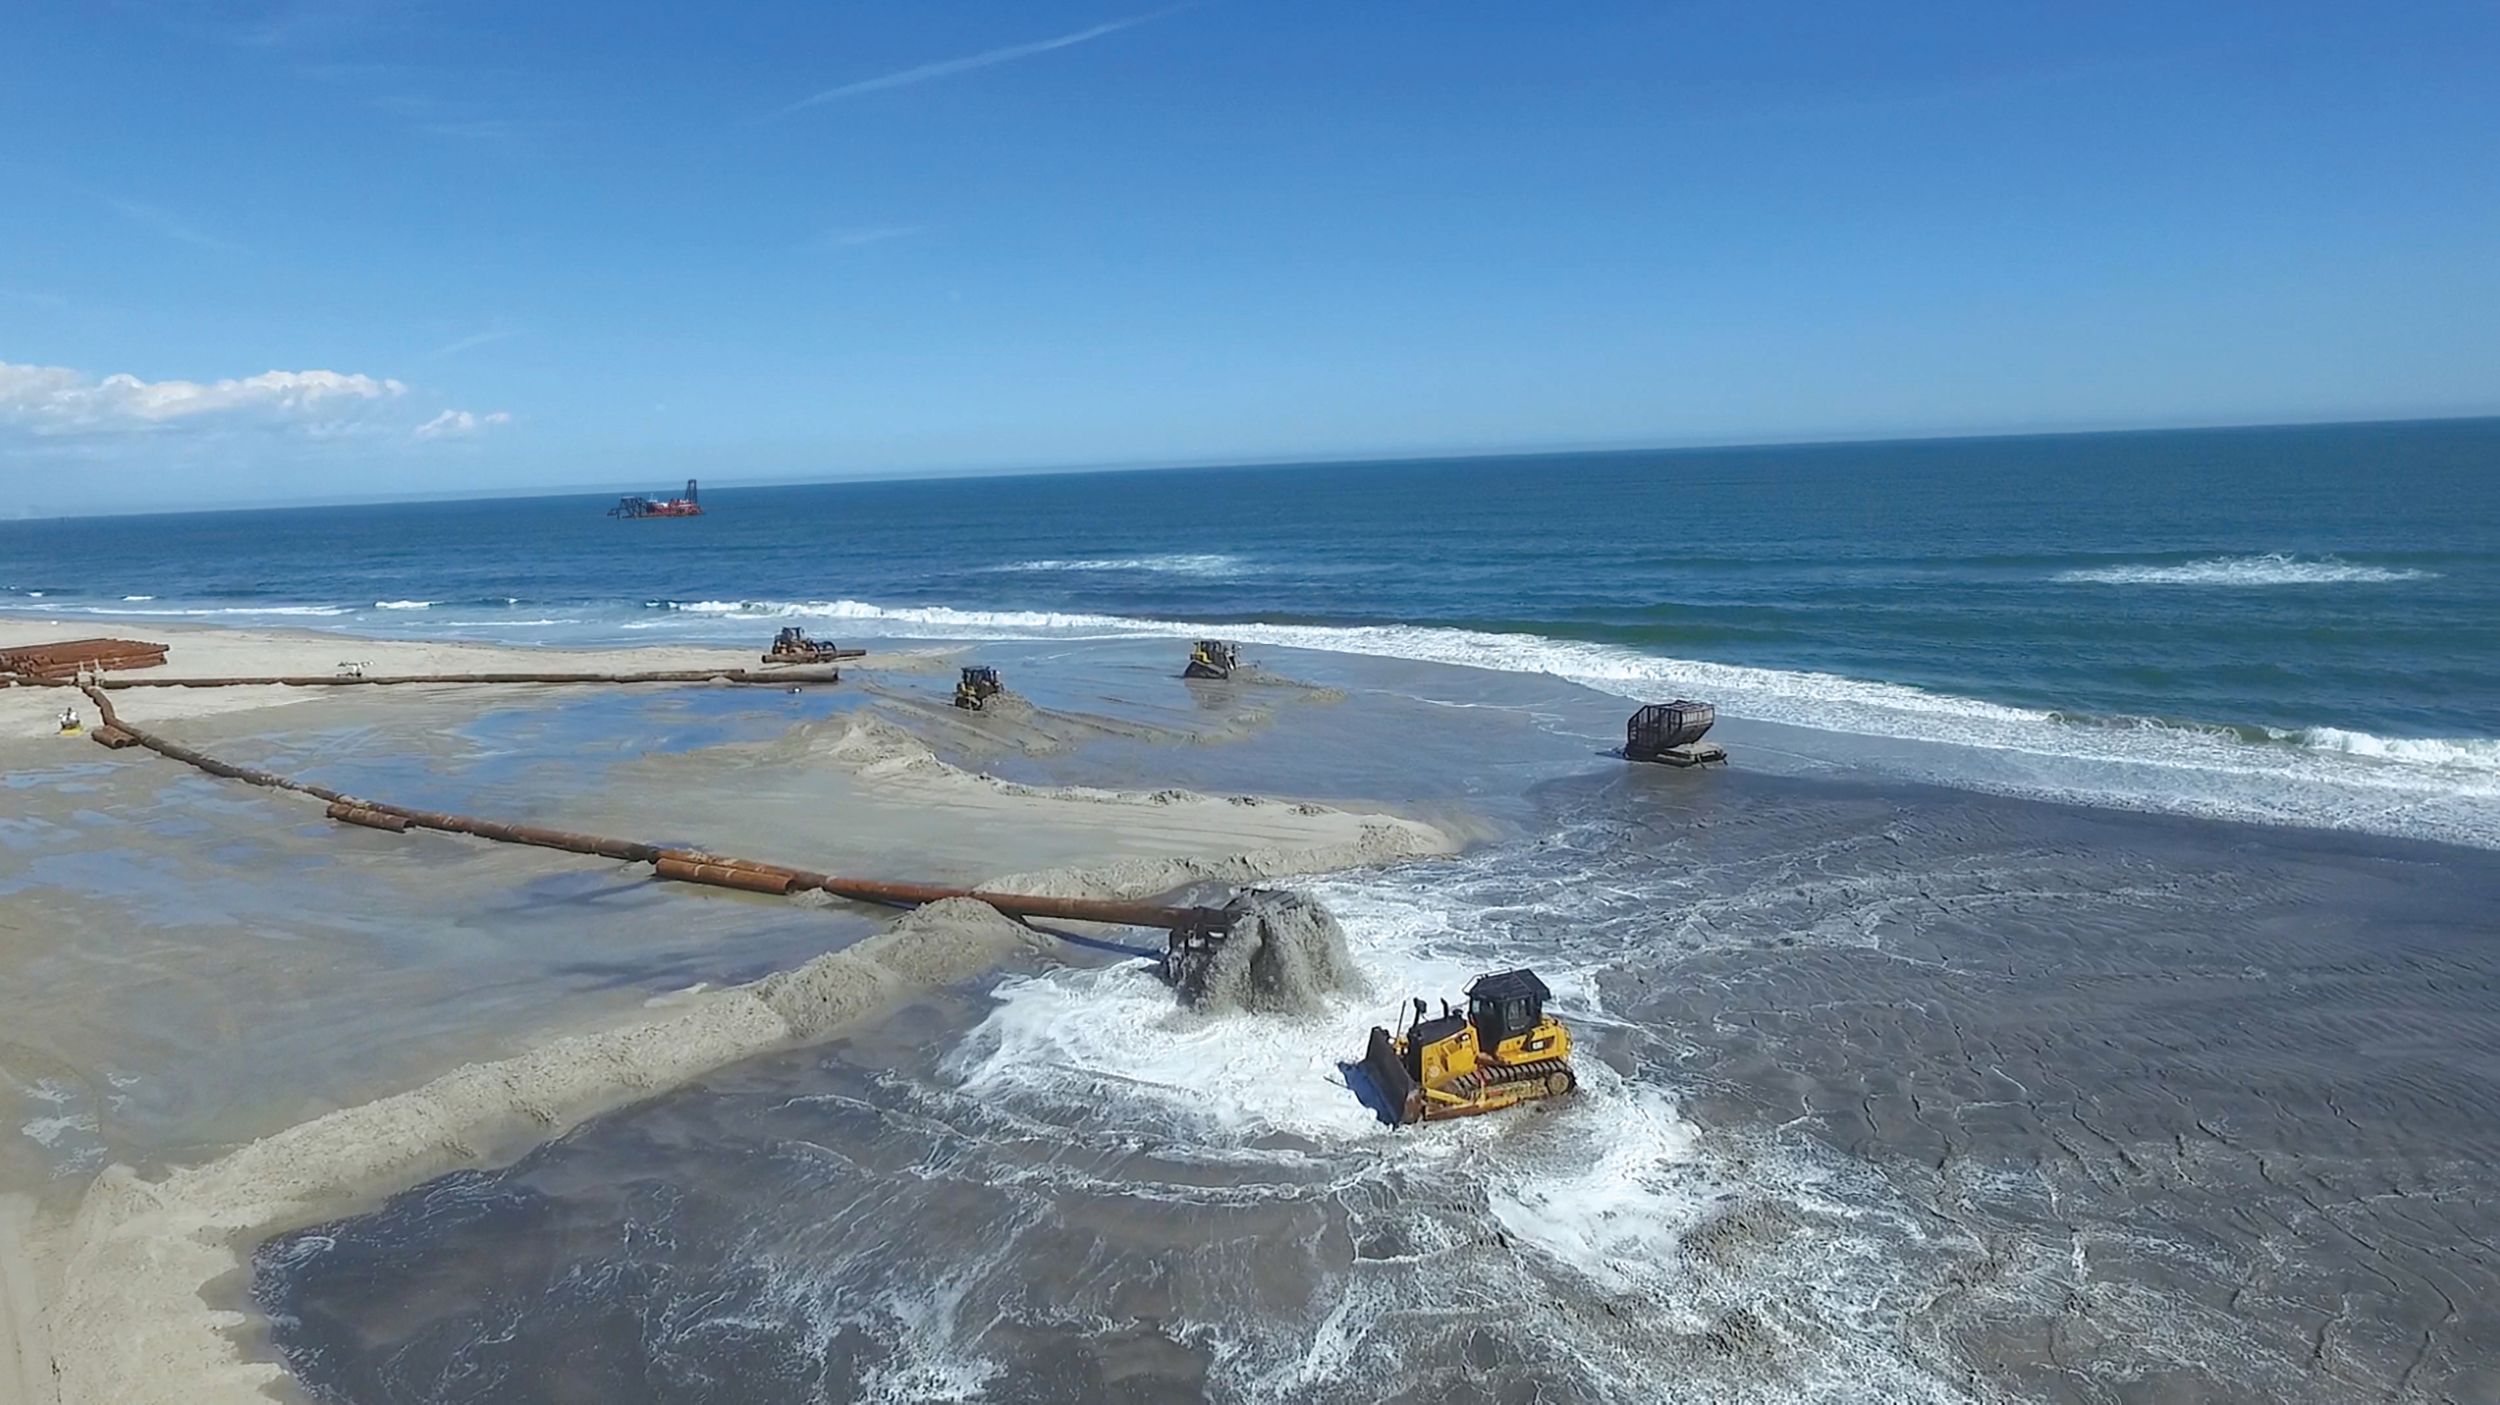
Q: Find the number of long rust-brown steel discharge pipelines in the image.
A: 2